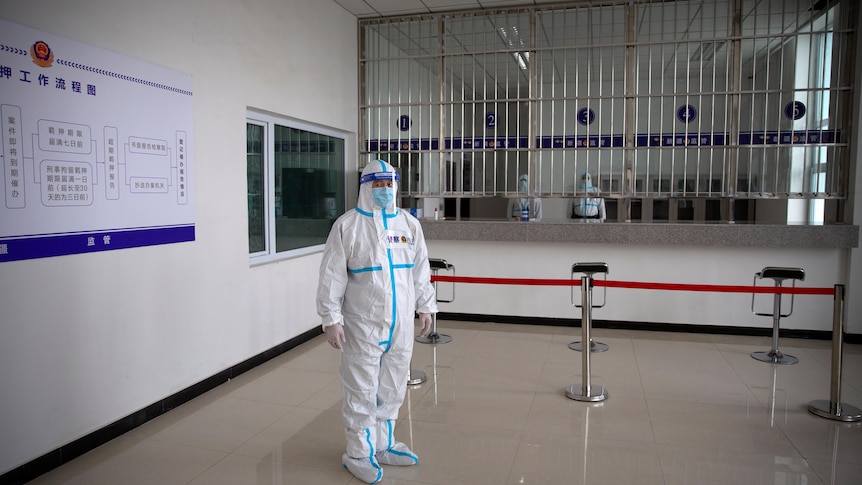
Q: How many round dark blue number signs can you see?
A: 5